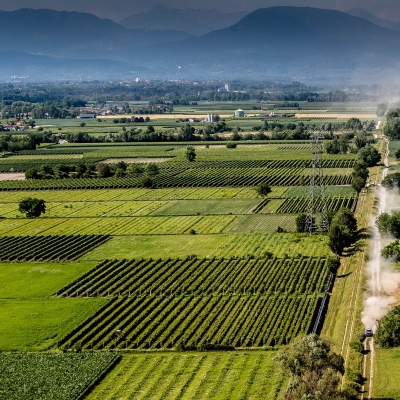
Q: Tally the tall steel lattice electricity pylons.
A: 1